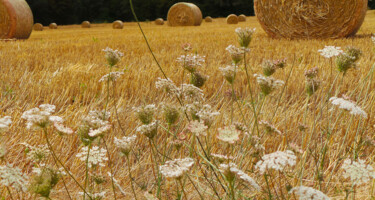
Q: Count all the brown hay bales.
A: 11